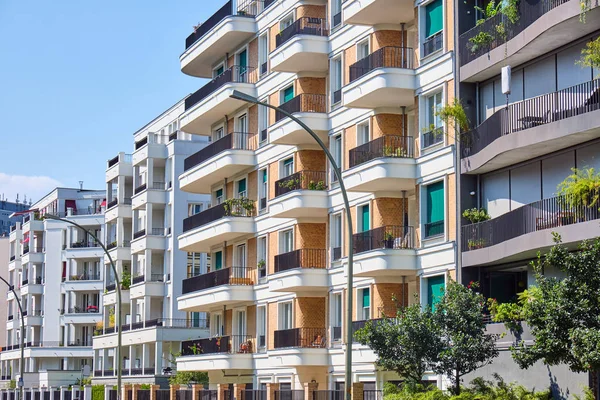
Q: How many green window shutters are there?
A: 13